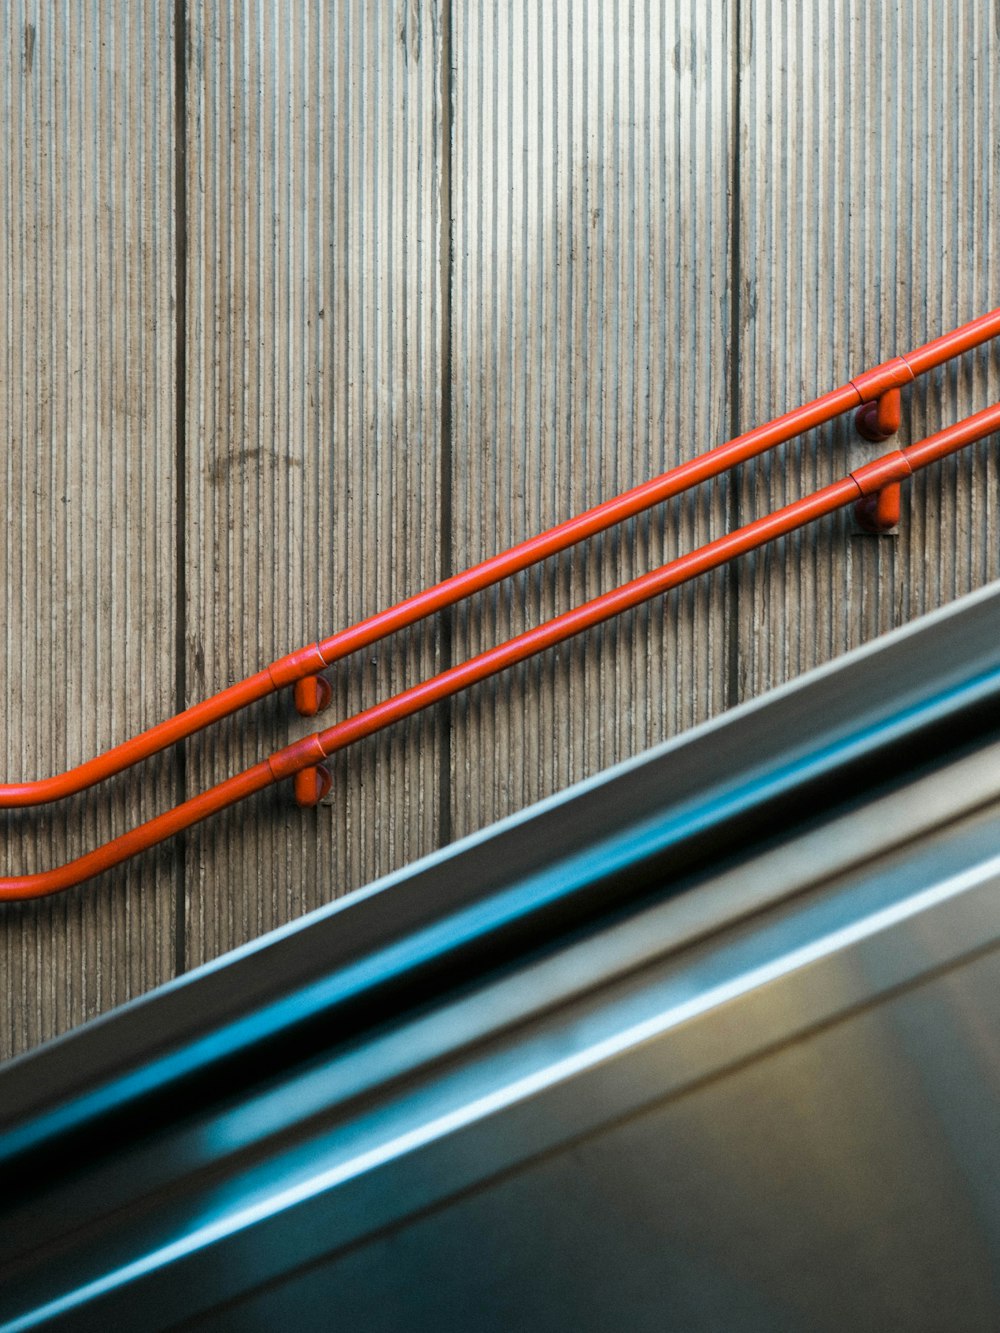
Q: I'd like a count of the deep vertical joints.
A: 3